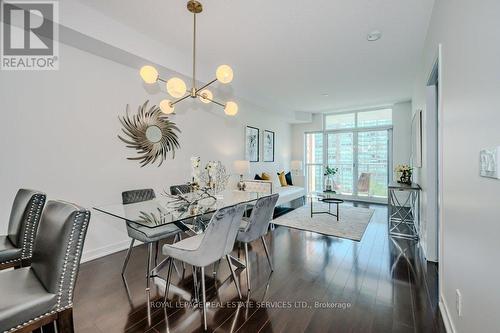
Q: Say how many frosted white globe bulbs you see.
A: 6